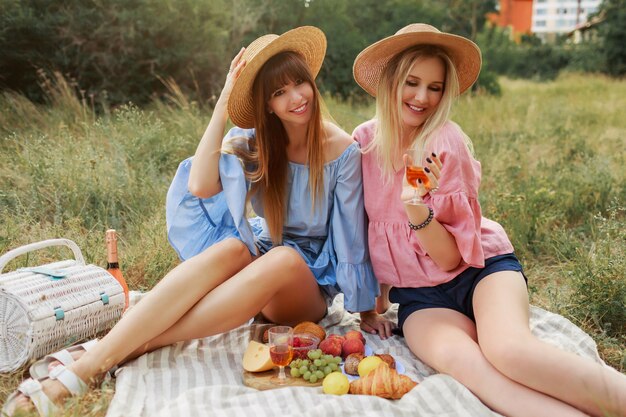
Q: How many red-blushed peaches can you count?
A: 4